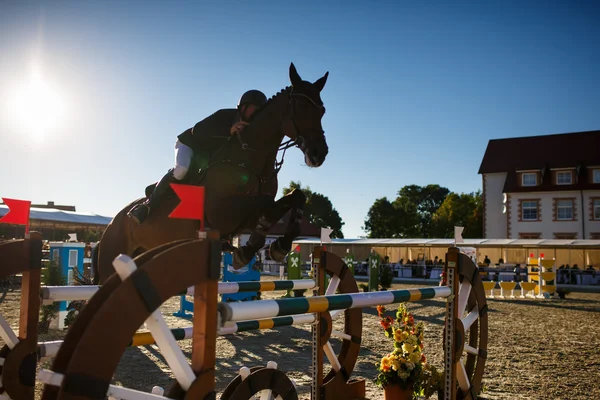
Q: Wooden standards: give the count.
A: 4